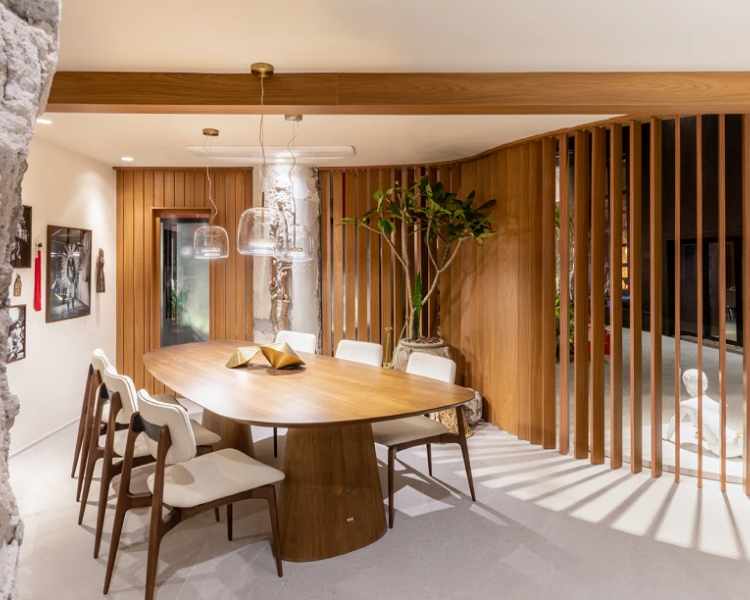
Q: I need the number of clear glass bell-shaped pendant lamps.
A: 3